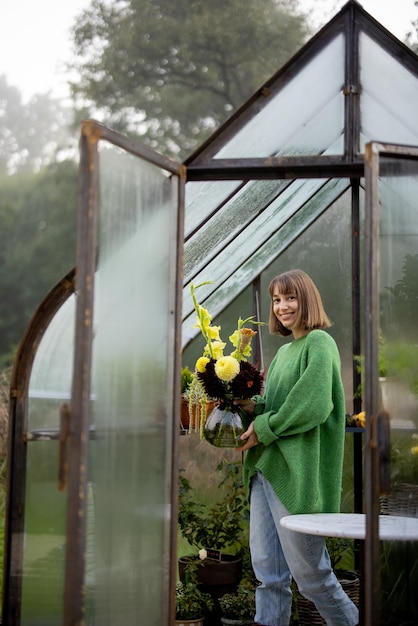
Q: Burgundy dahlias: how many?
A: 2